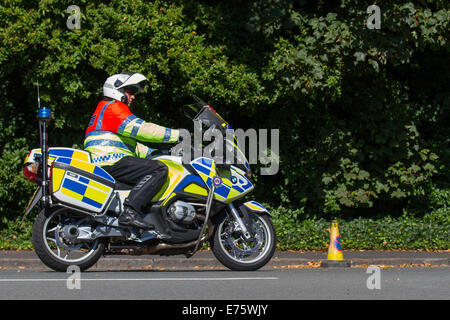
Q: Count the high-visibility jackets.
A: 1